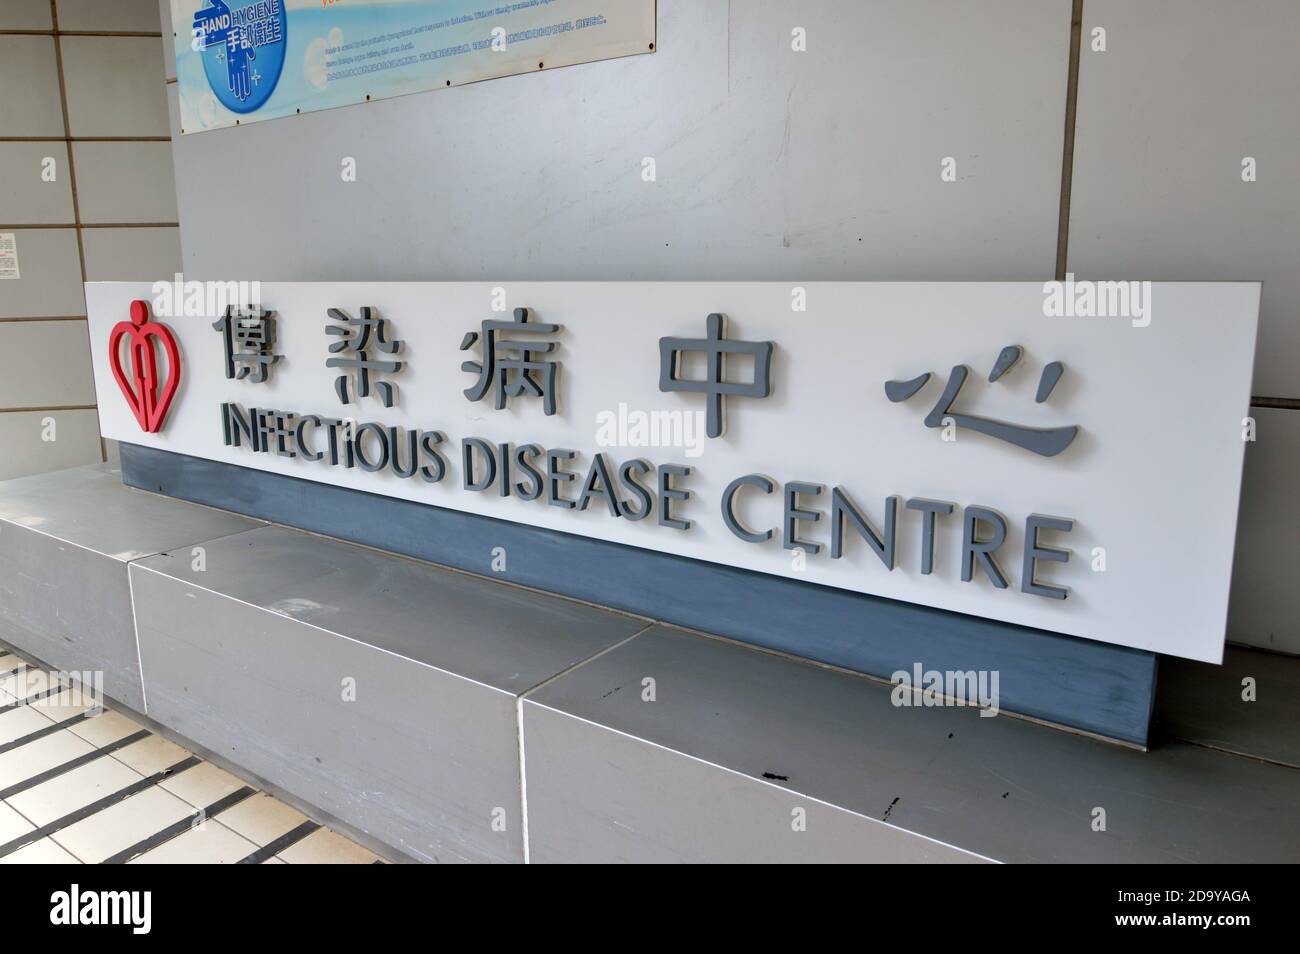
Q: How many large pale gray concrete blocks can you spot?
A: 3